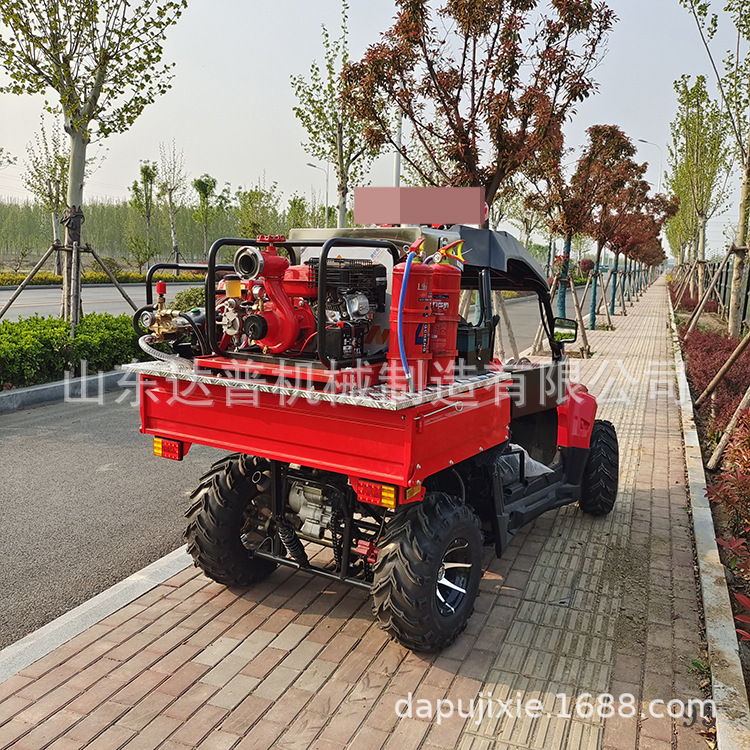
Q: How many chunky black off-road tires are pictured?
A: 3